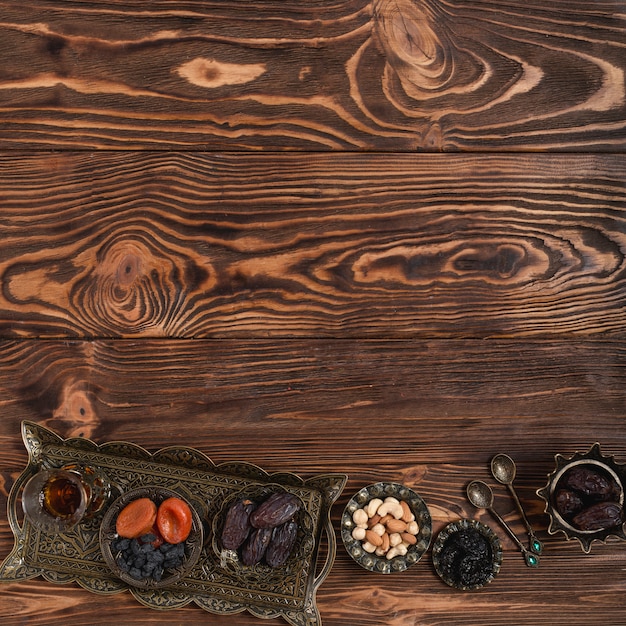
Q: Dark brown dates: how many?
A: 7